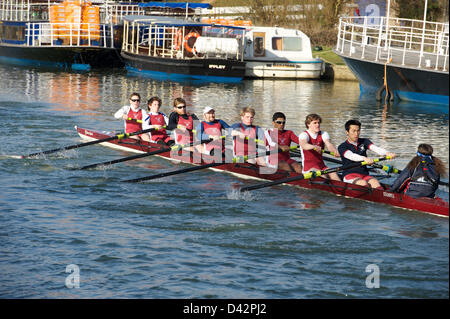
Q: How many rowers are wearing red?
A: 7